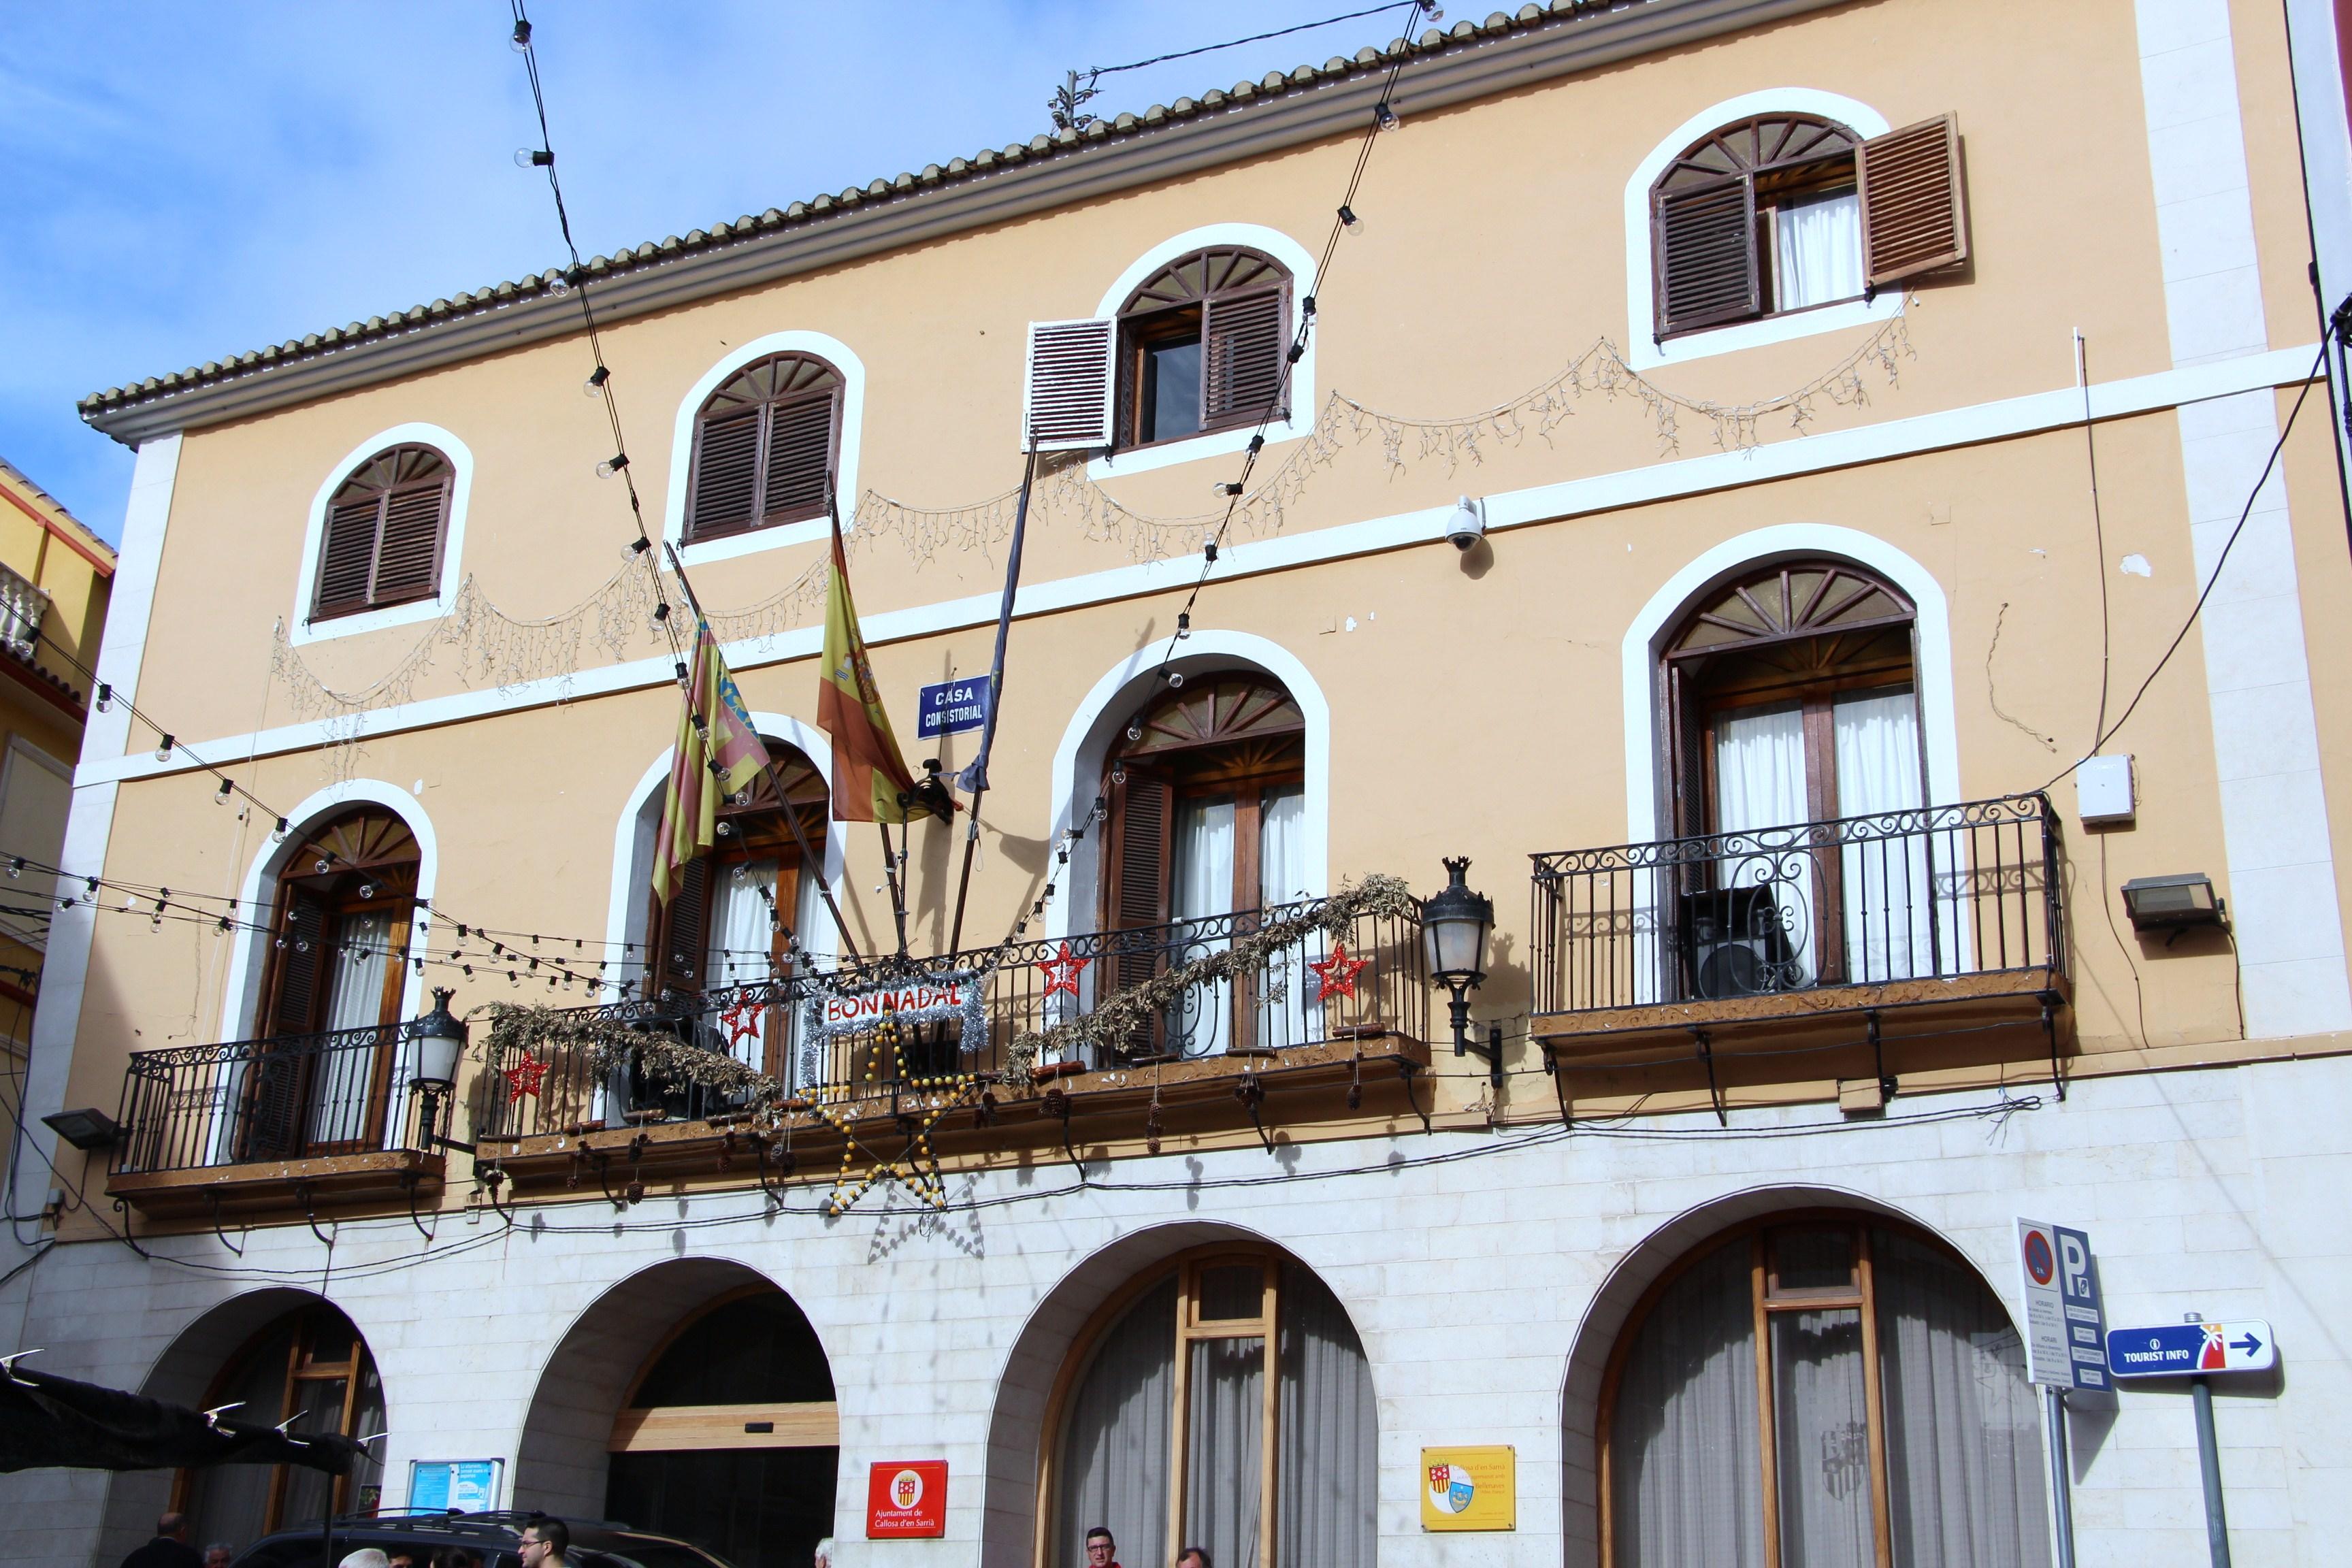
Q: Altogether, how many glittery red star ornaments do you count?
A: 4